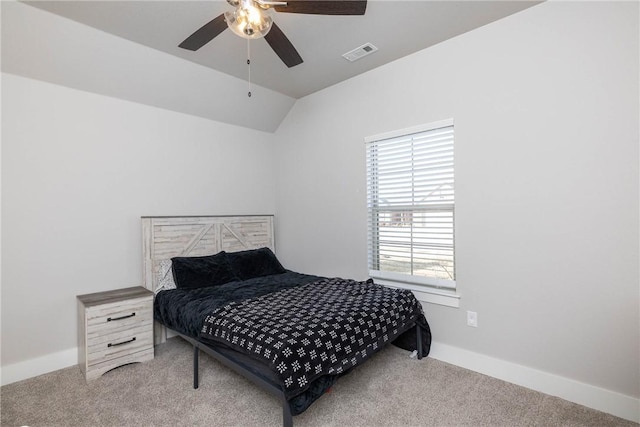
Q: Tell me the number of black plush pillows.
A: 2